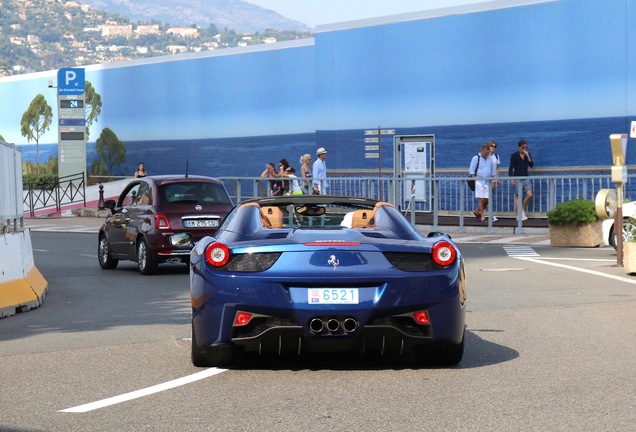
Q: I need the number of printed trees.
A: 3